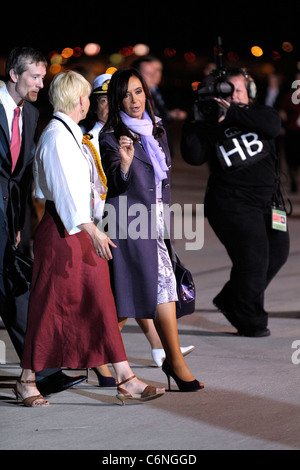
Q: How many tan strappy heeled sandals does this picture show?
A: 2